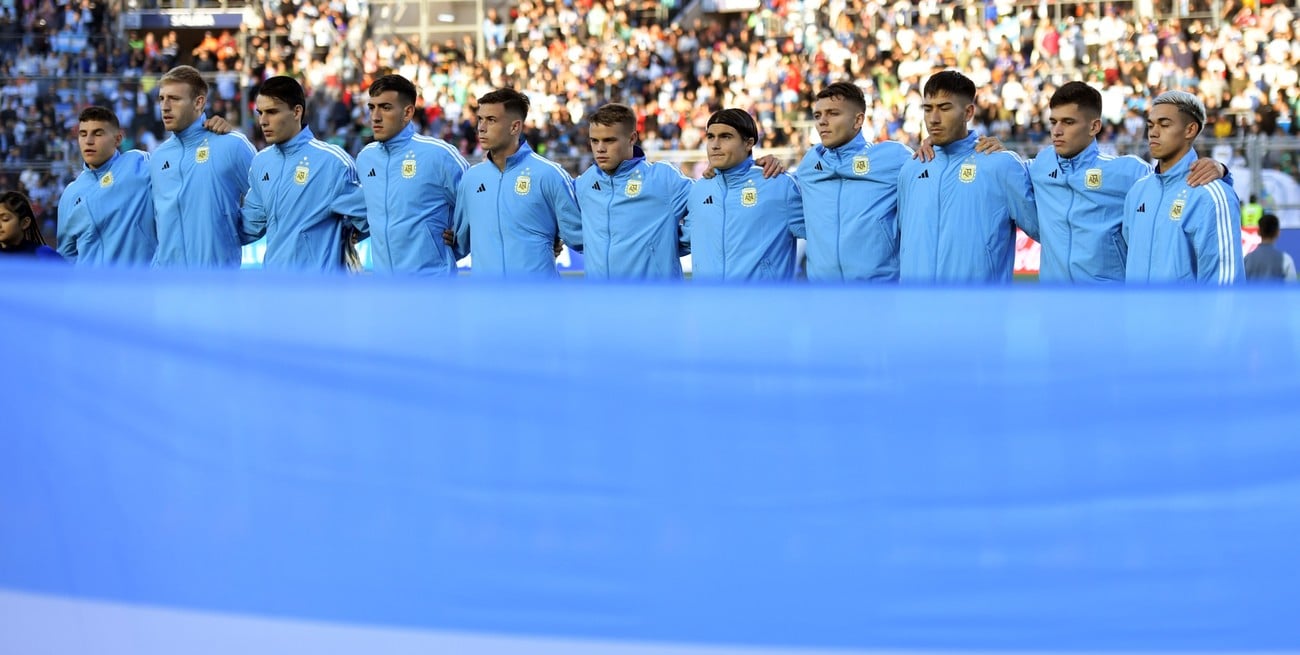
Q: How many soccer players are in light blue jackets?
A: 11